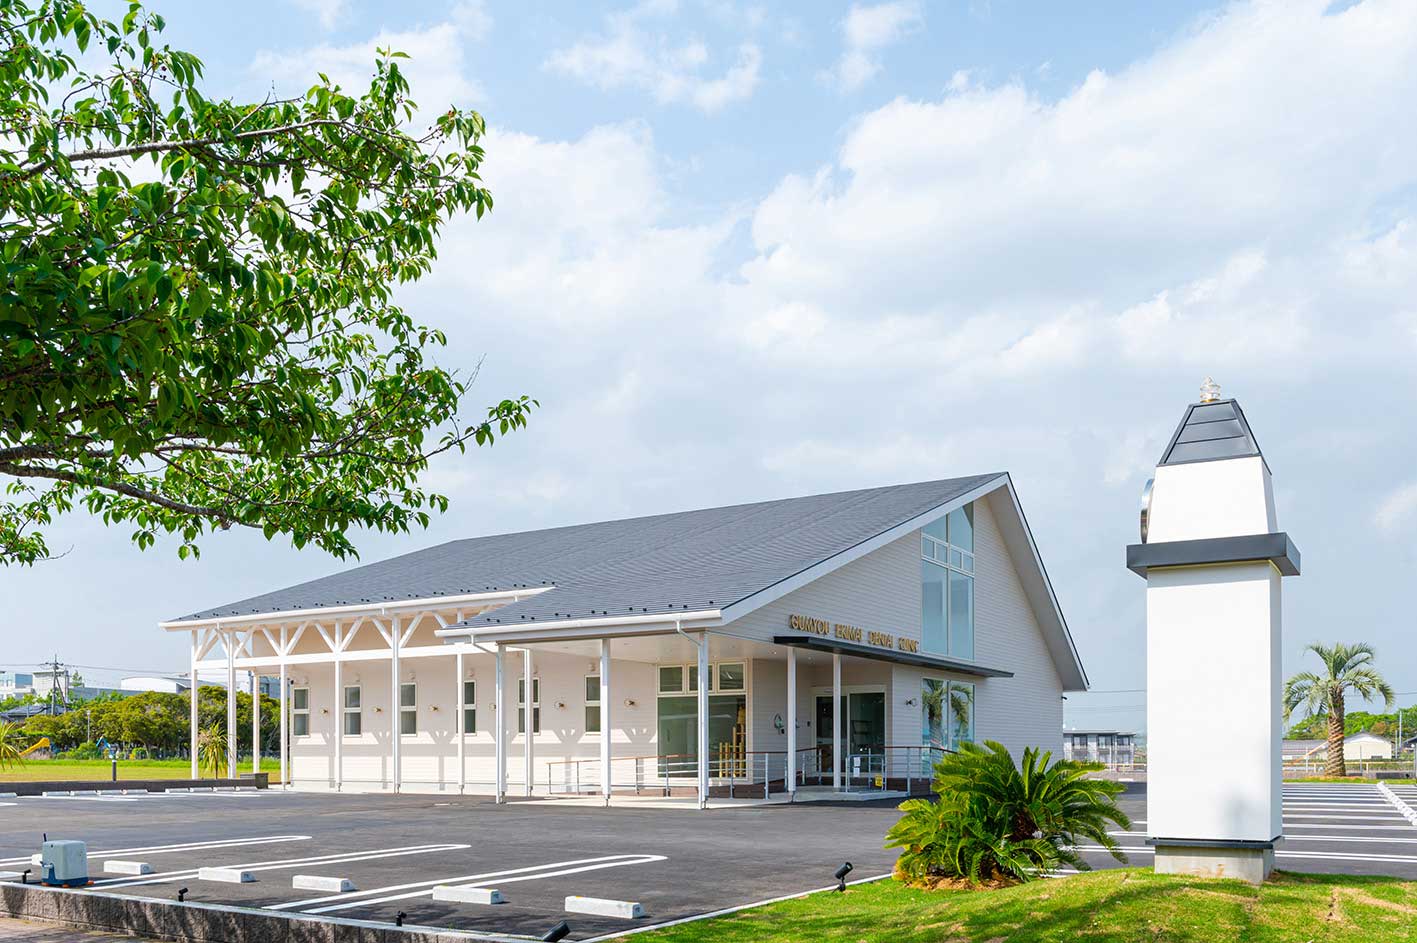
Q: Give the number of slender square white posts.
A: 13